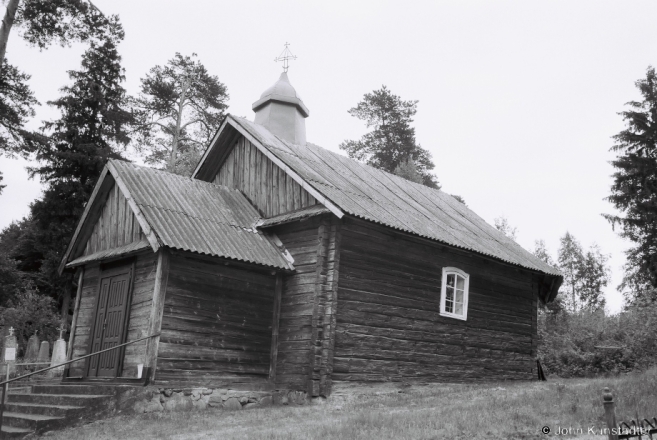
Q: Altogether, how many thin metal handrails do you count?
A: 1